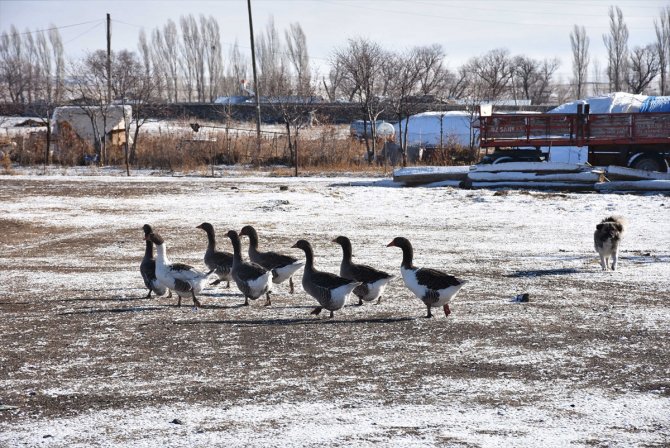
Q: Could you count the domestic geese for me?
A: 8